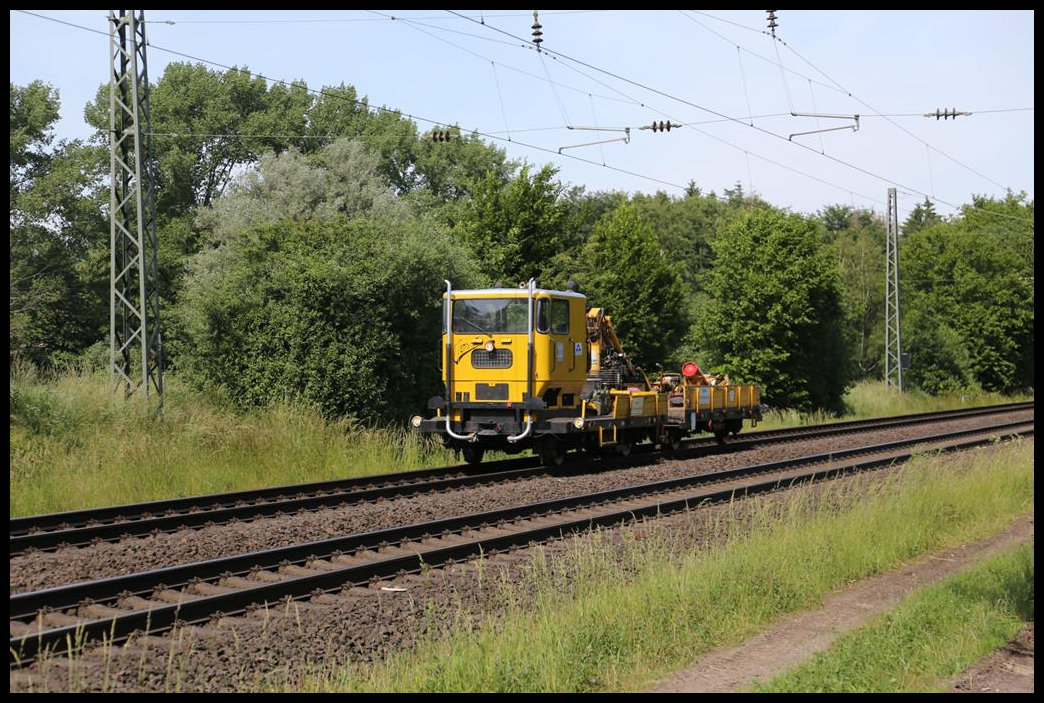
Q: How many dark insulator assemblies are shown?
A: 5